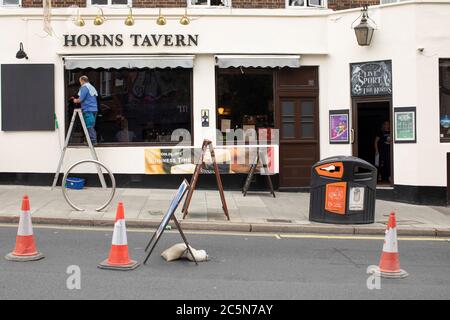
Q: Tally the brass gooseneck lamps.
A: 5